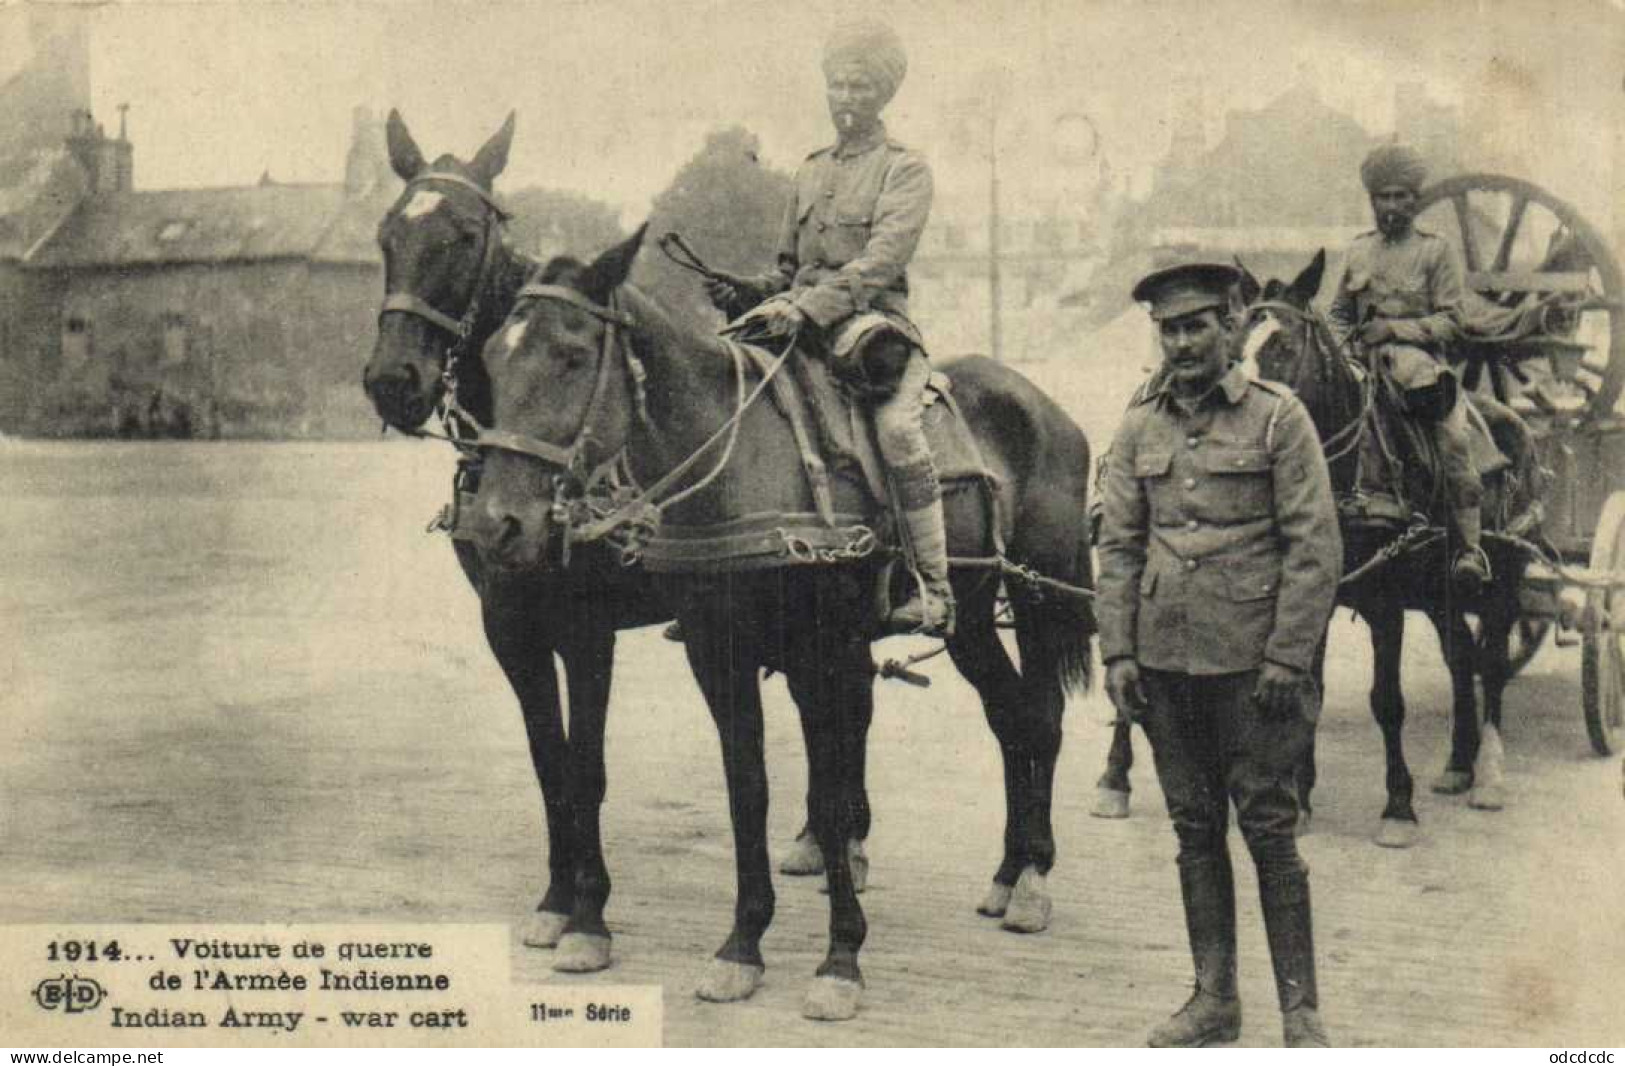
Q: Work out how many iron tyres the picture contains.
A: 3